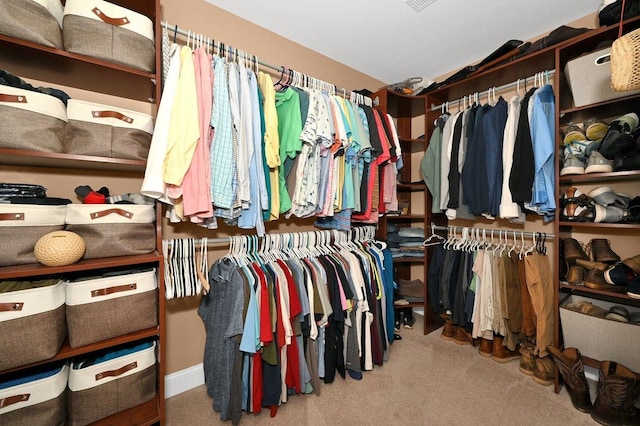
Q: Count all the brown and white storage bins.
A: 10